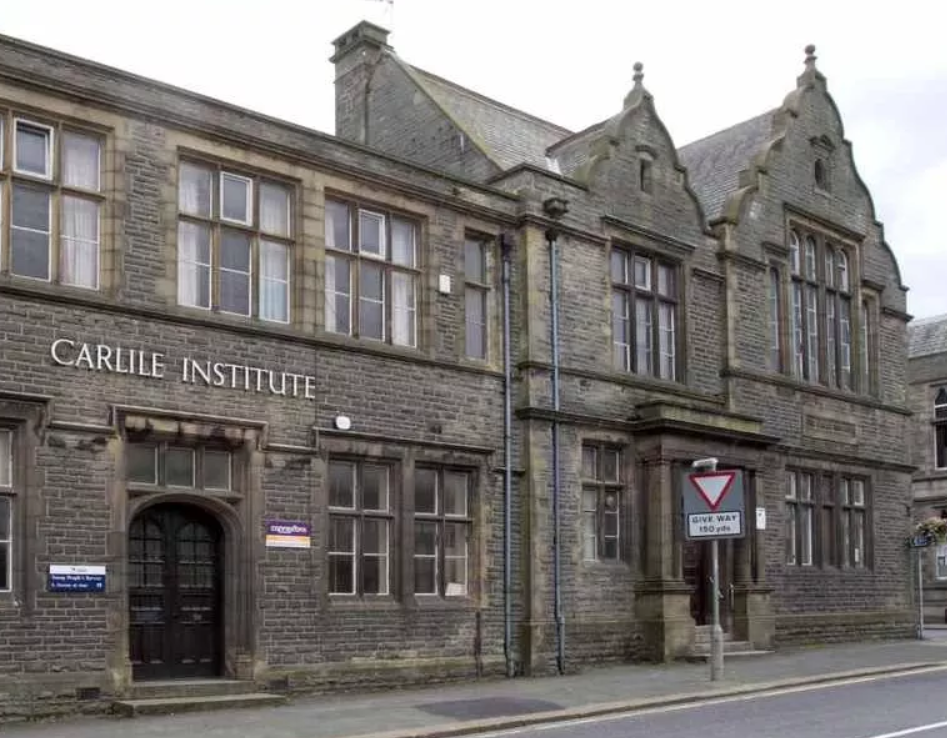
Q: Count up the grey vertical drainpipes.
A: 2